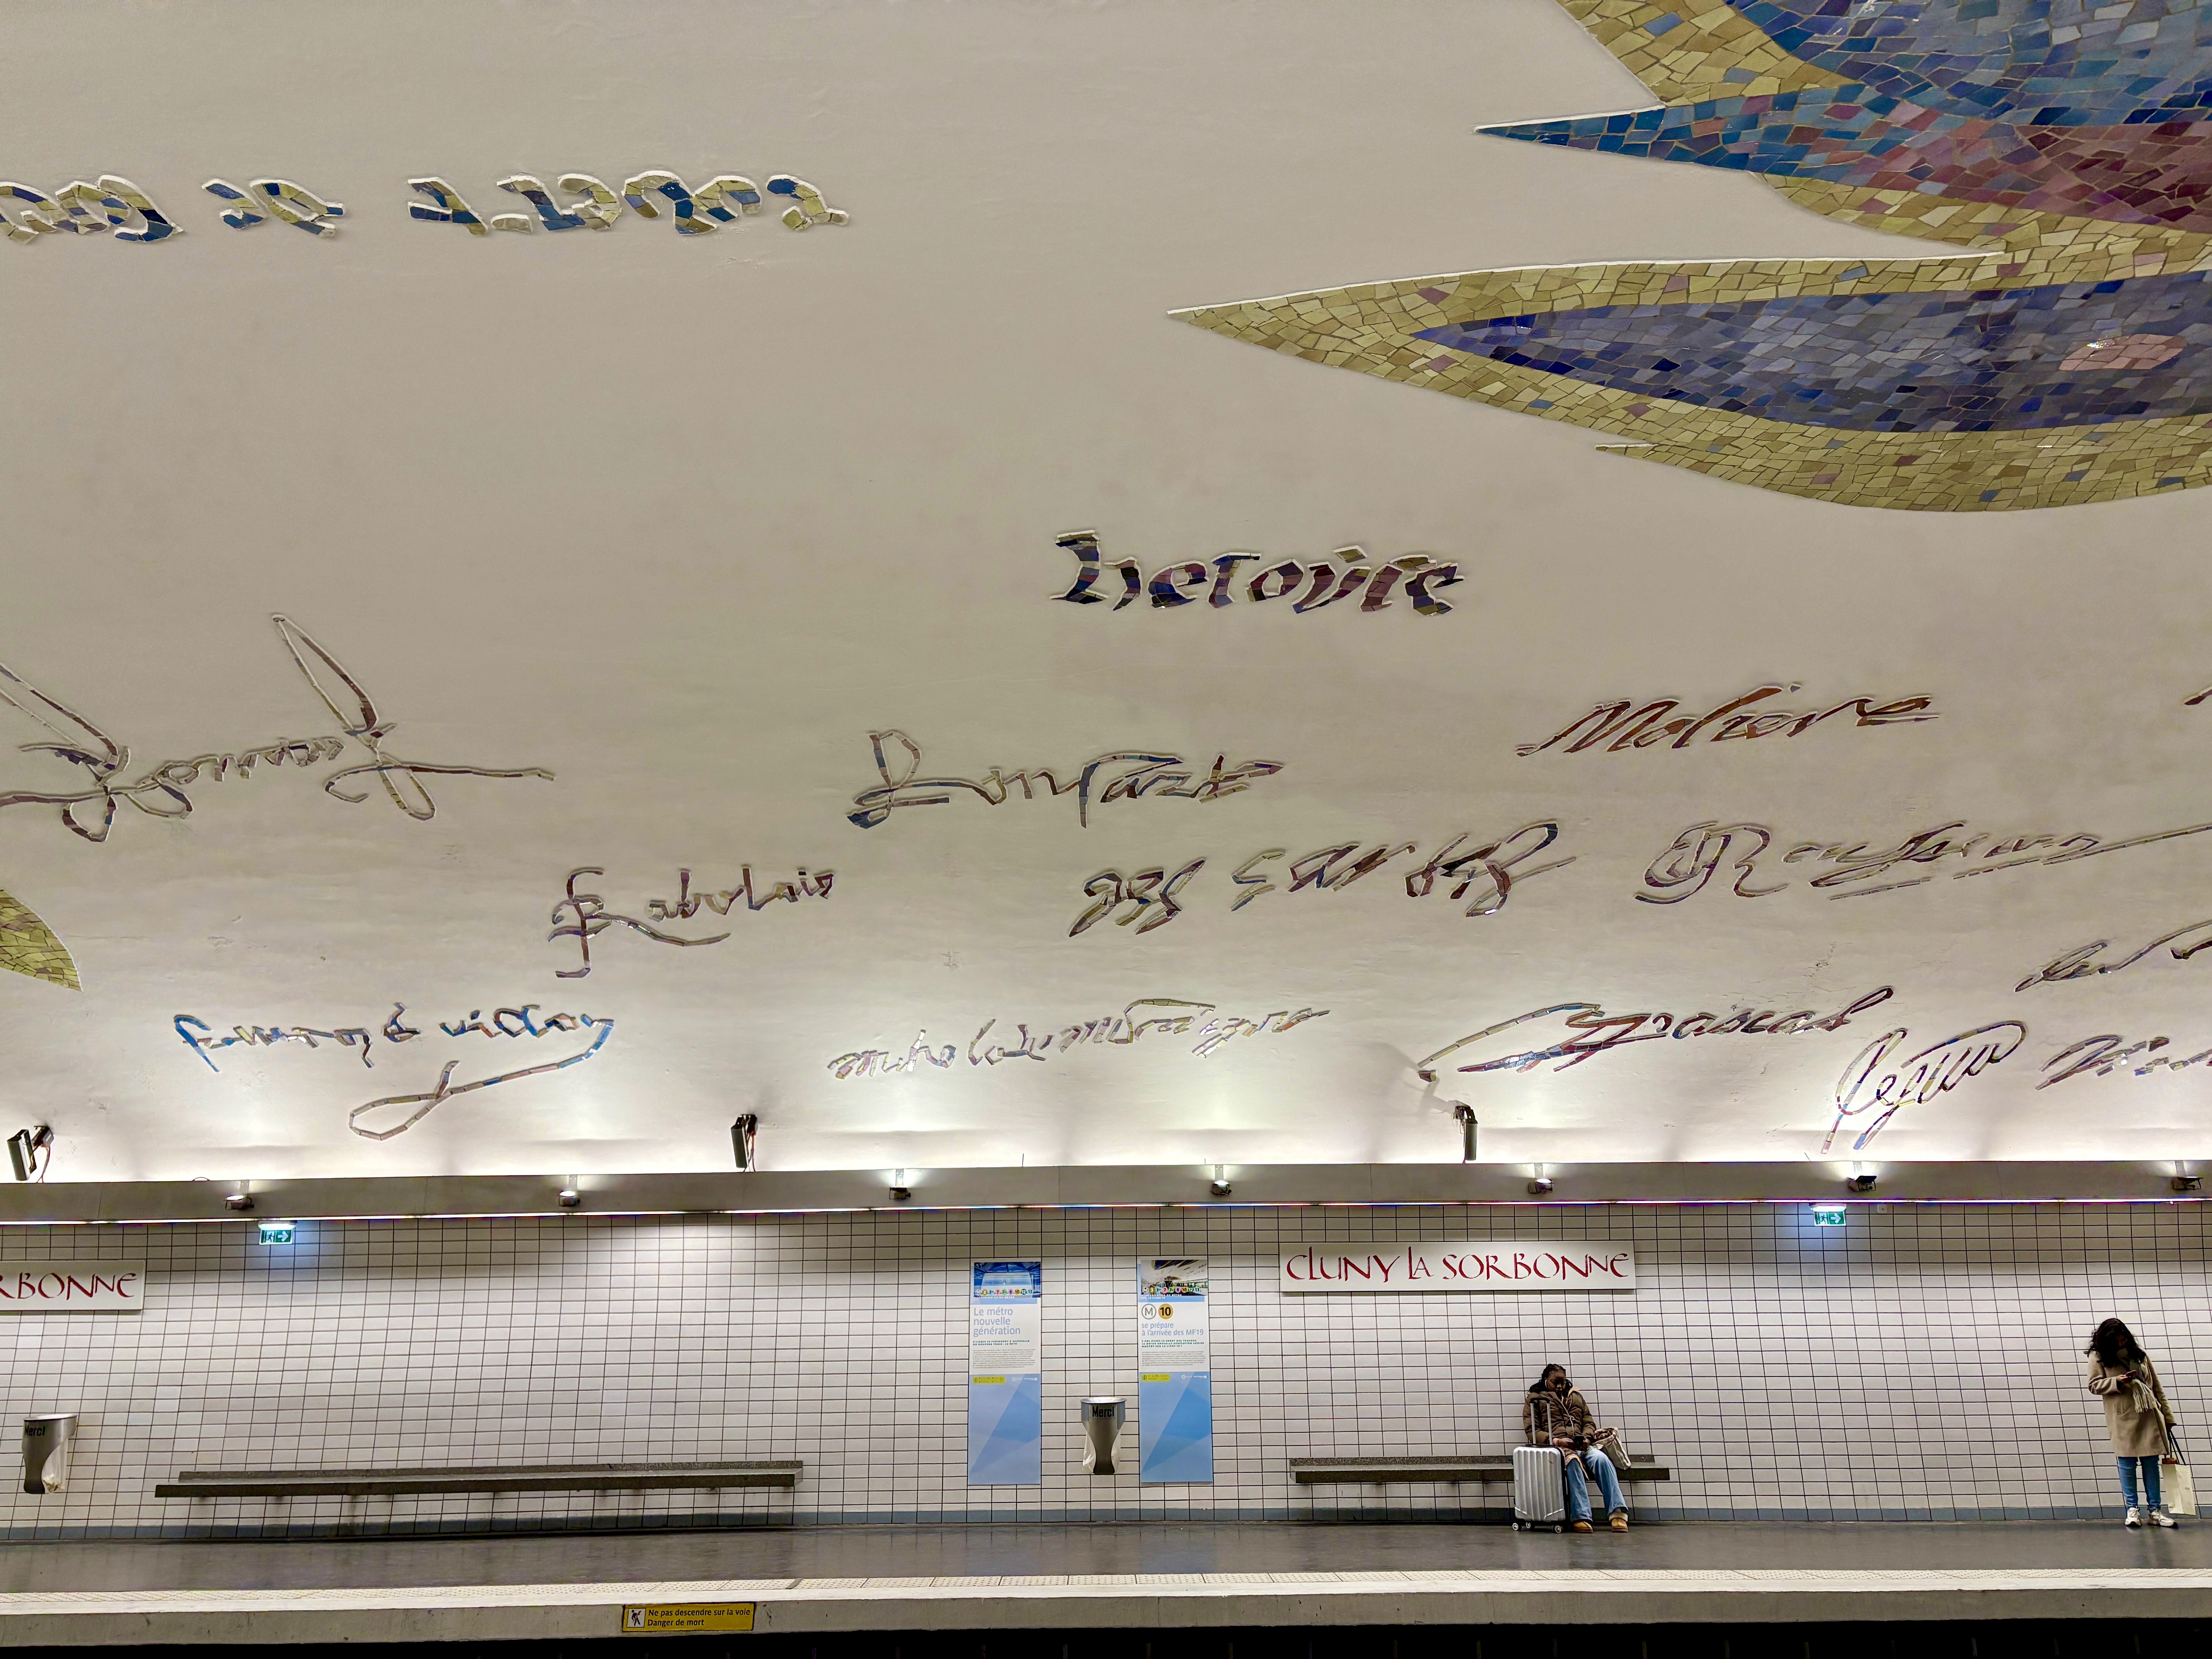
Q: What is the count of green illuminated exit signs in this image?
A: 2